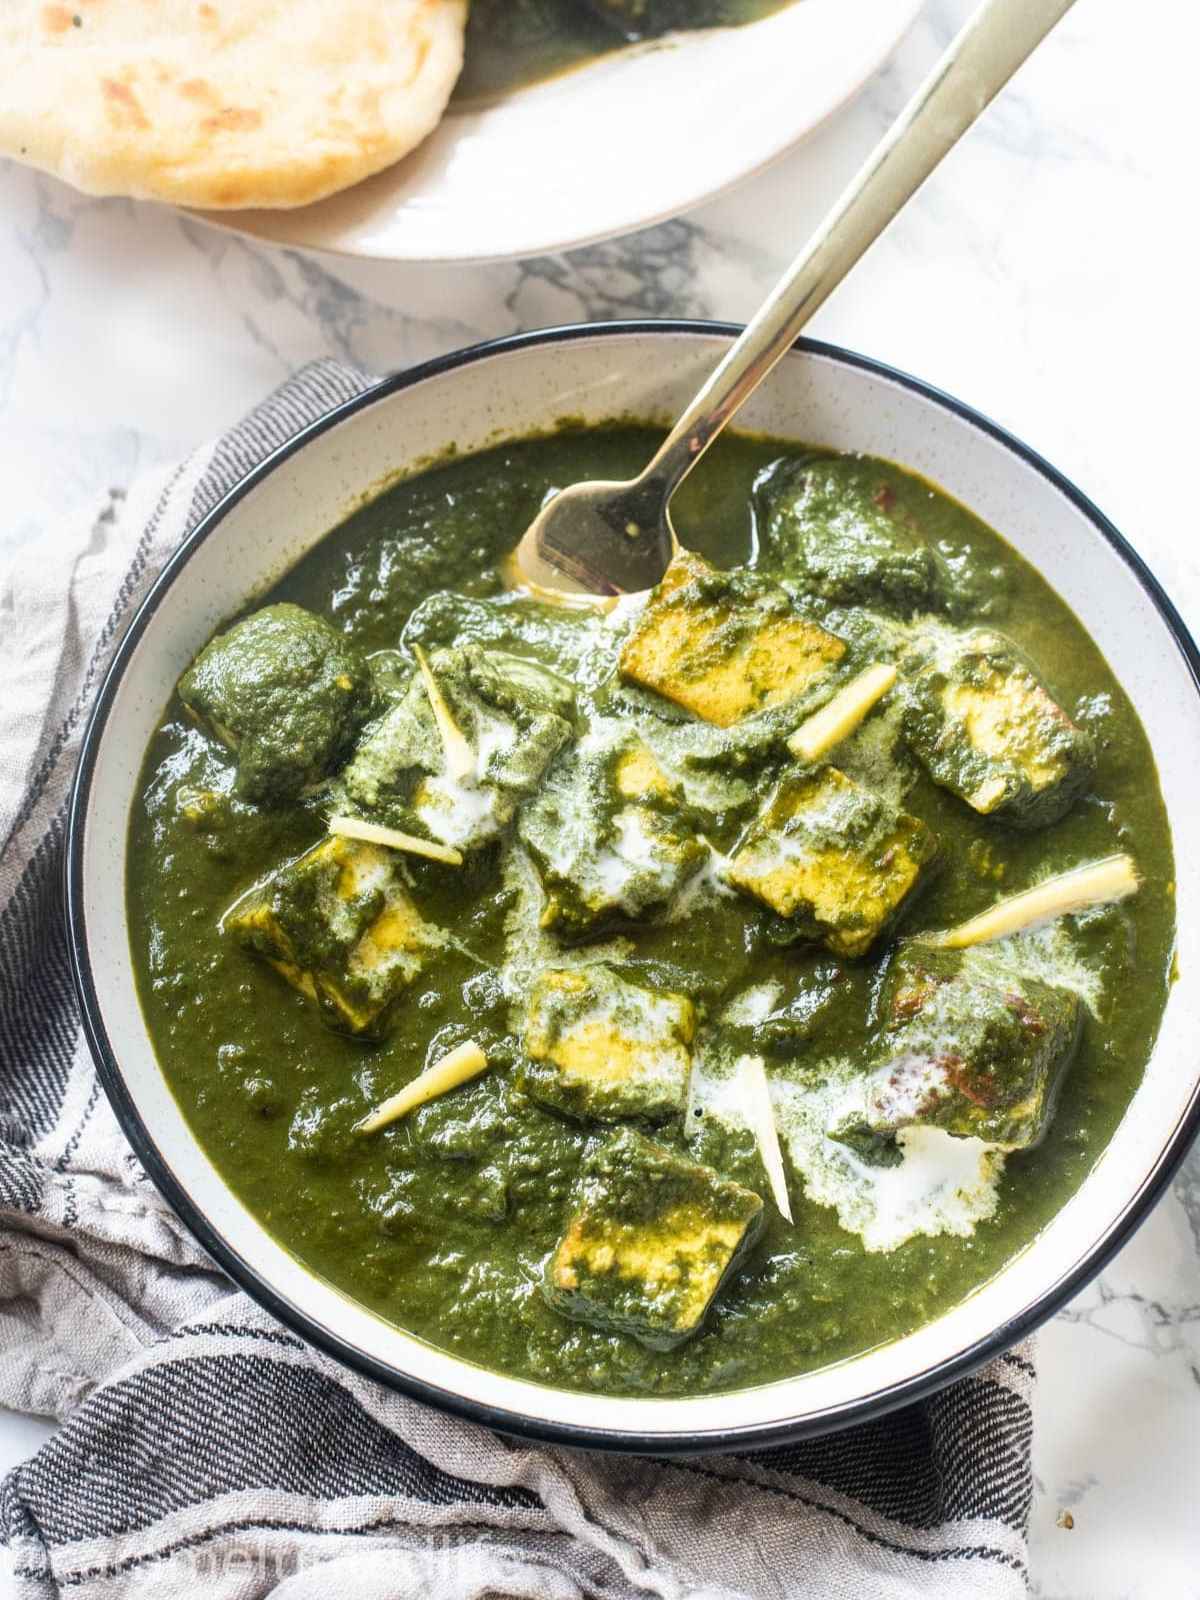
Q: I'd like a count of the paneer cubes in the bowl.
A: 11